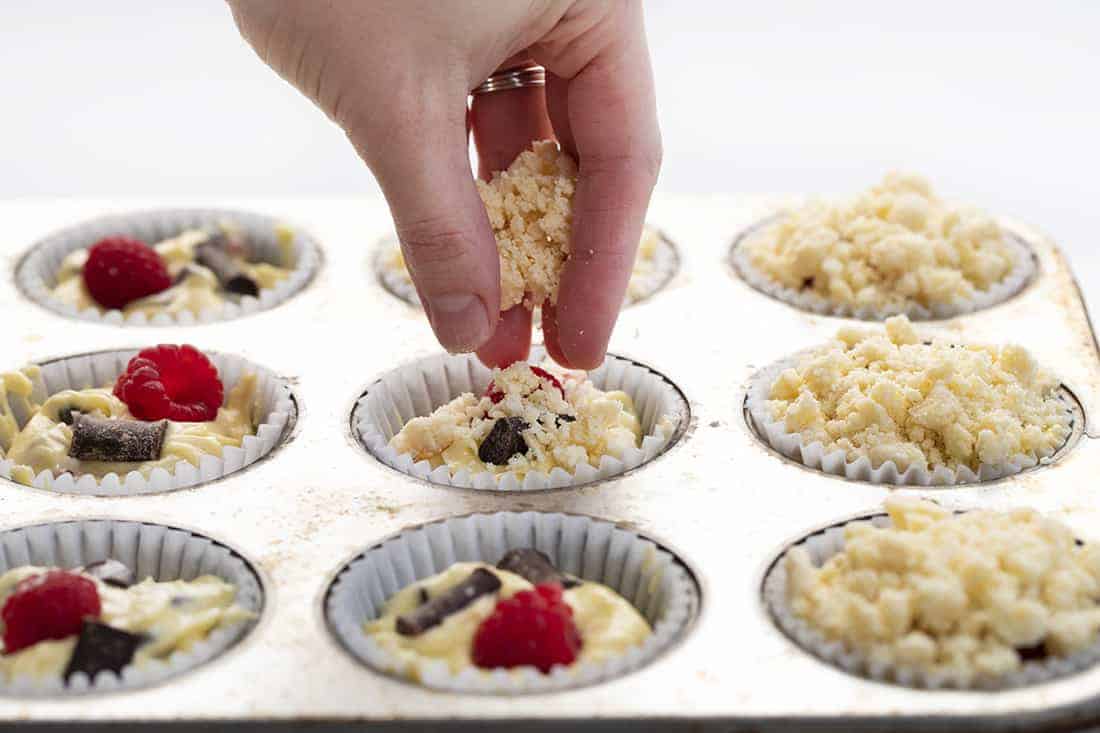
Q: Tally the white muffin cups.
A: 9